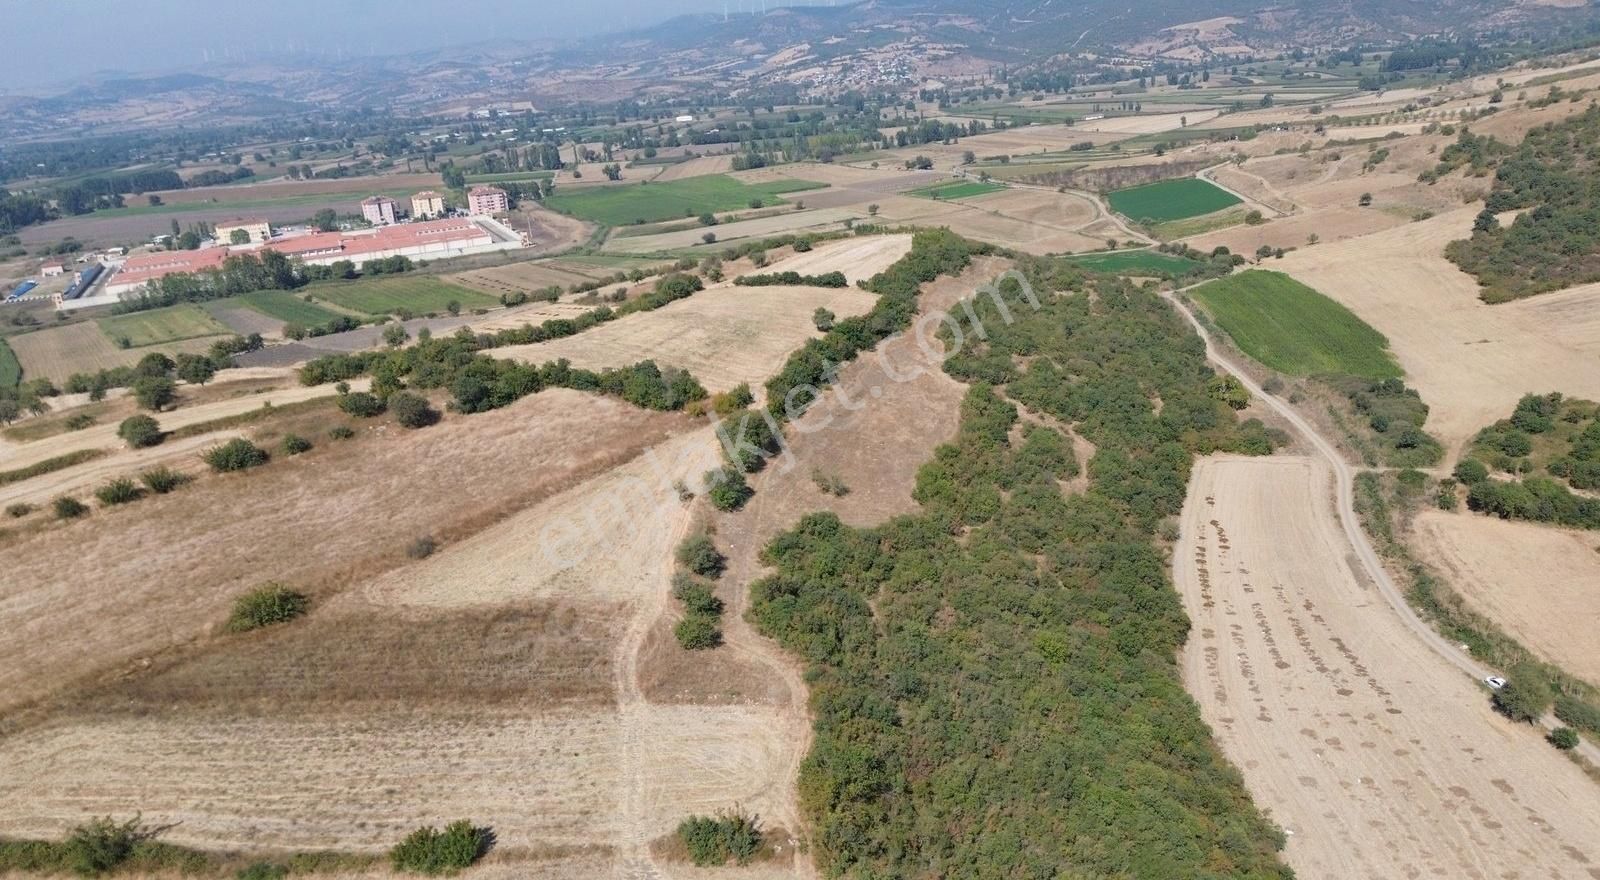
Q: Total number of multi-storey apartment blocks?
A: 3